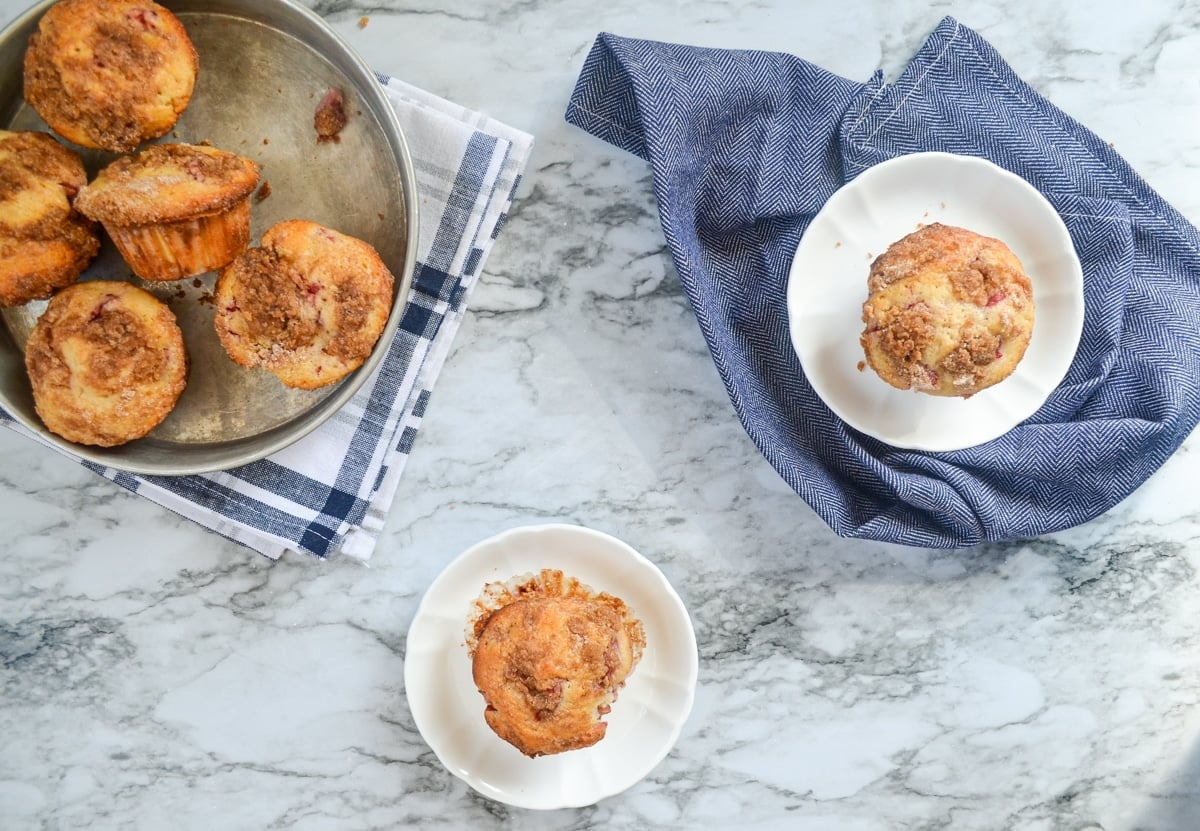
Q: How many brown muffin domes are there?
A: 7